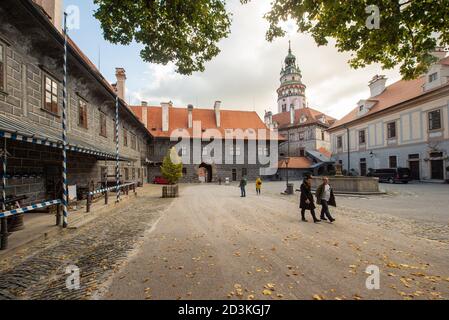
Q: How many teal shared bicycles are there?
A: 0